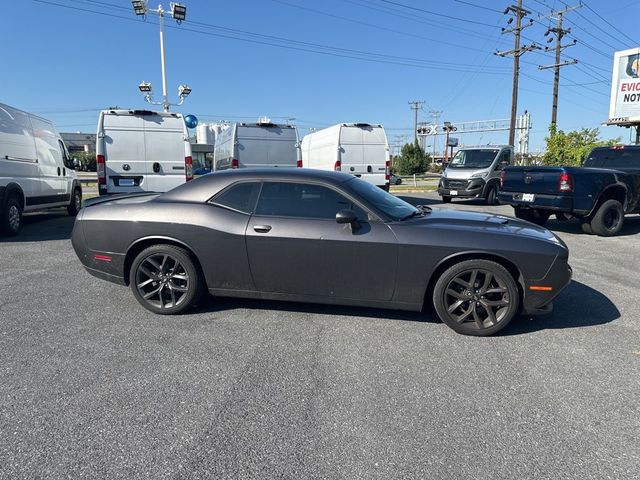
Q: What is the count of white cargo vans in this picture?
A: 4